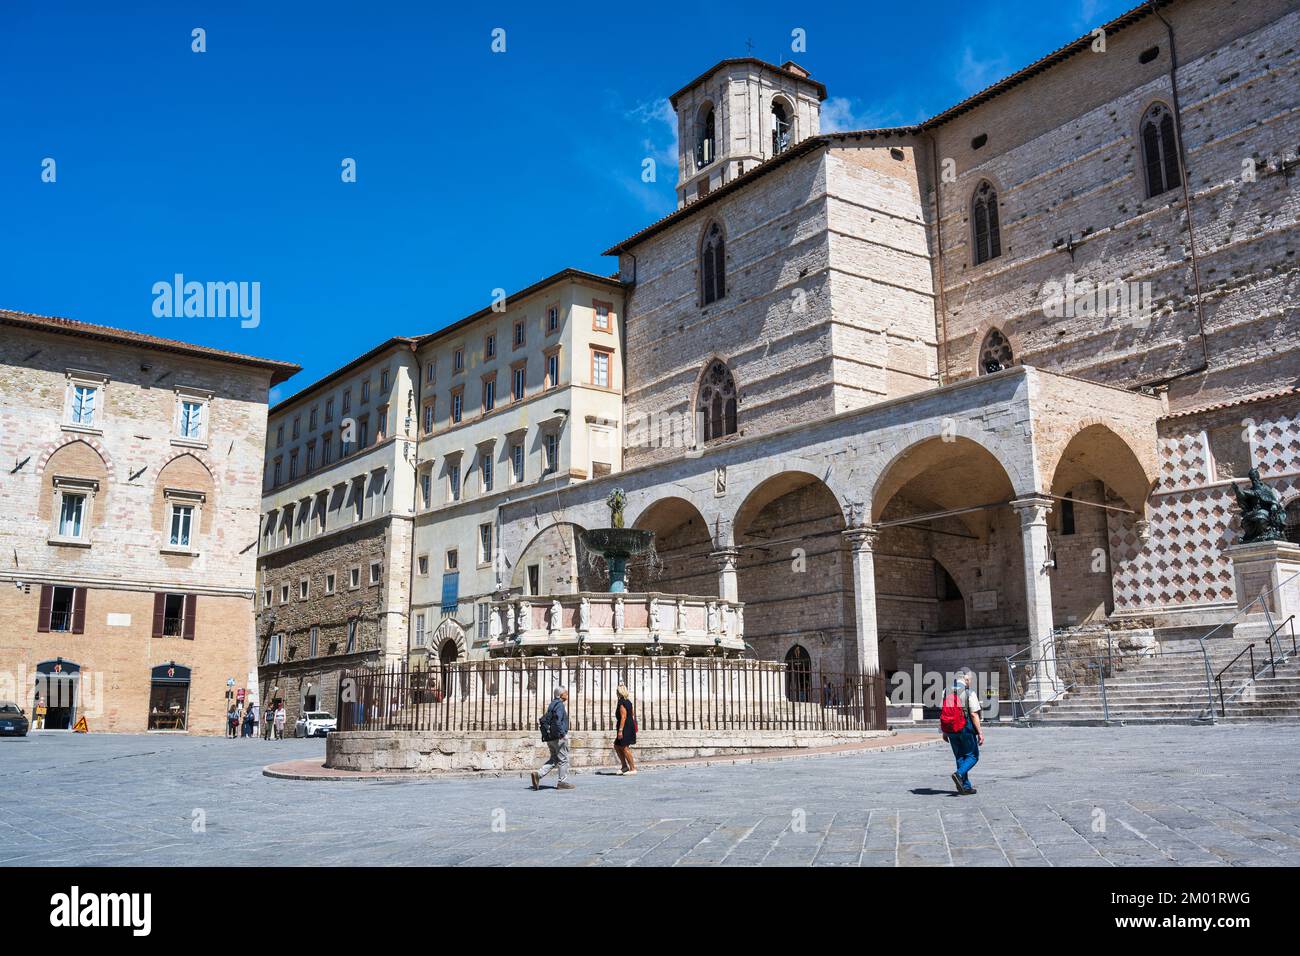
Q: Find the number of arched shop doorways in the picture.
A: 2